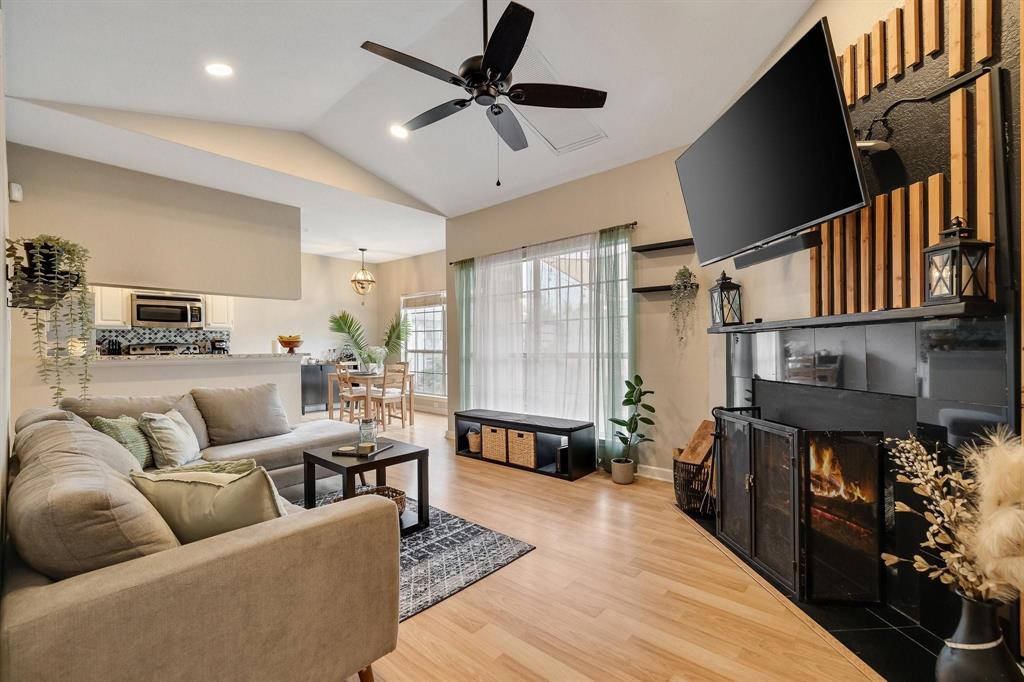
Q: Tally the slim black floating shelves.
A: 2